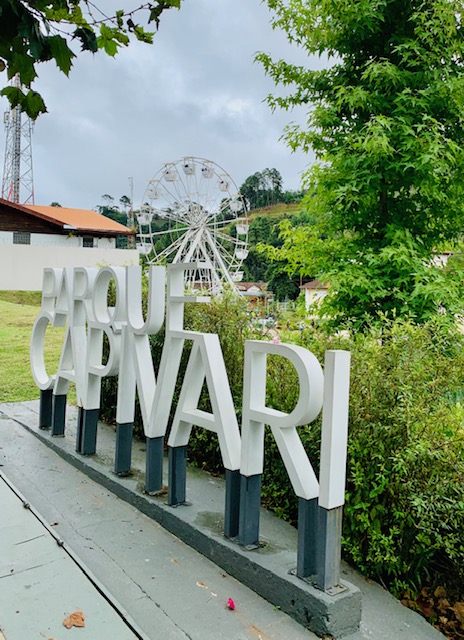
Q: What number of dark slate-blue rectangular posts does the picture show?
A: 11